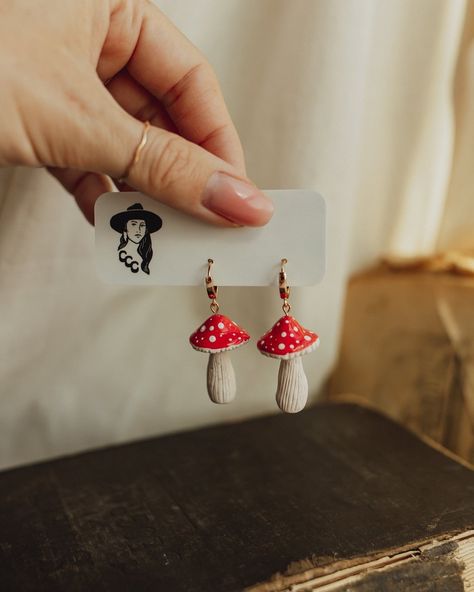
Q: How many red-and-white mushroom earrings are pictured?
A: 2